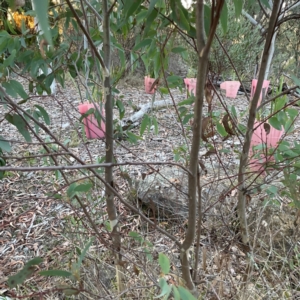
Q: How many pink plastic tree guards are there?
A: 6